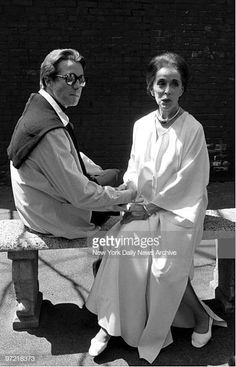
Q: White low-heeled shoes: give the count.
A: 2